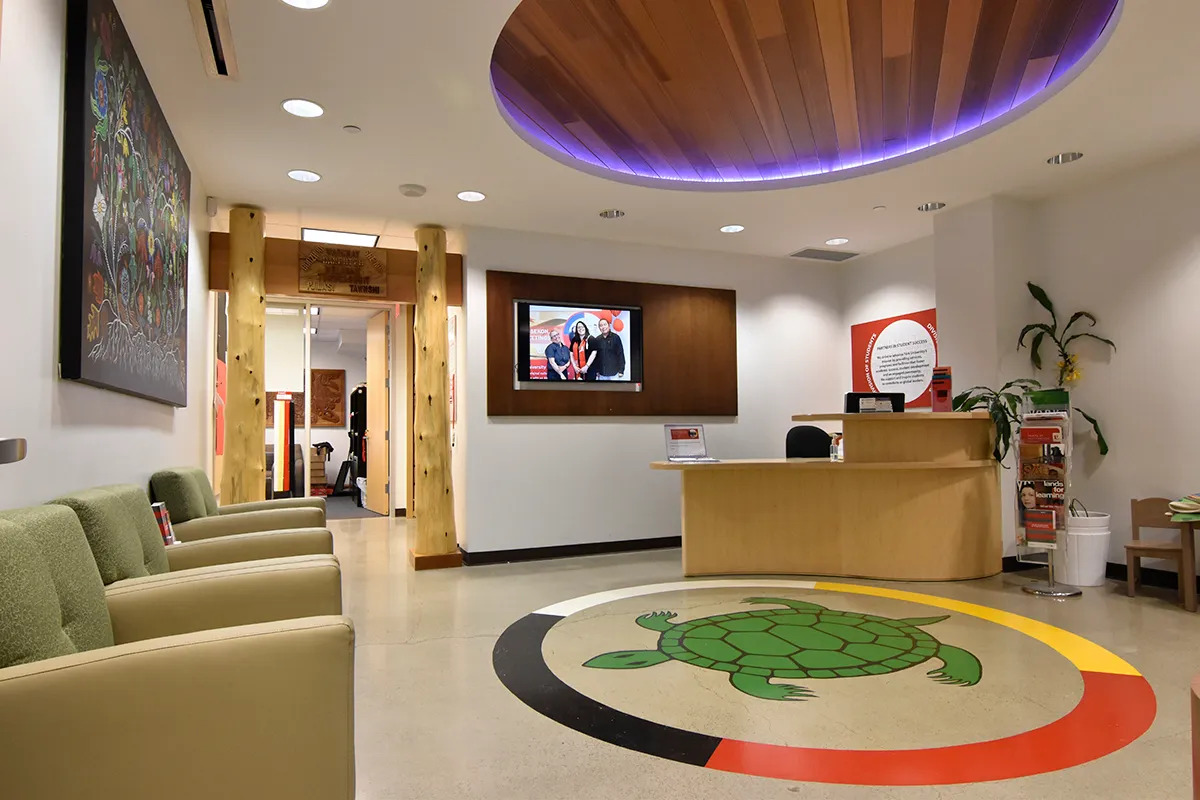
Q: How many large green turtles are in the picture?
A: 1